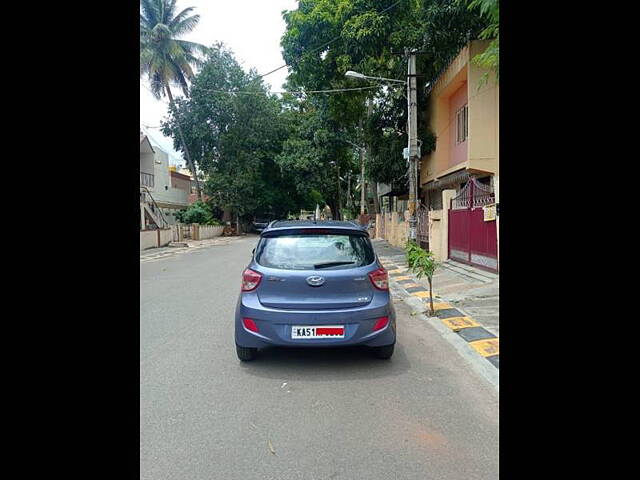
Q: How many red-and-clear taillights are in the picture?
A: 2